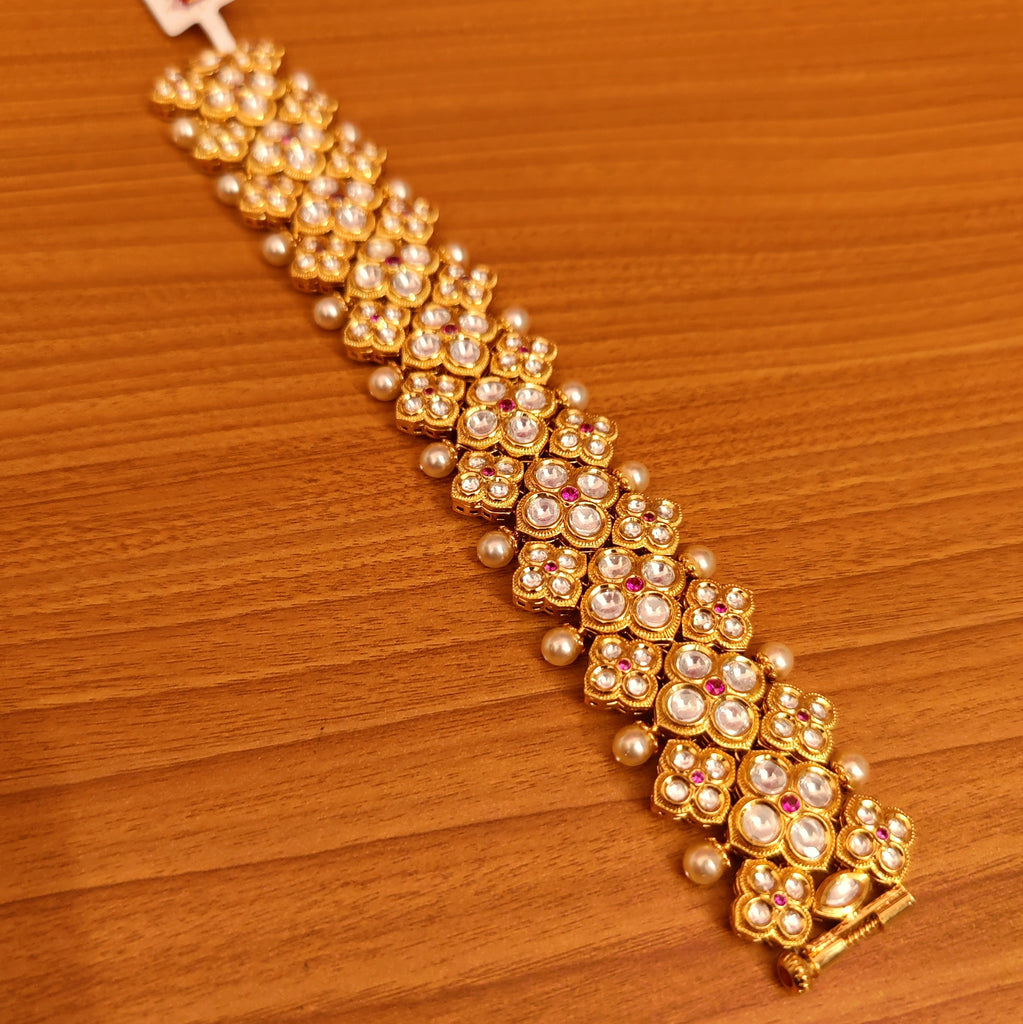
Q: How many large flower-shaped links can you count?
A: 10